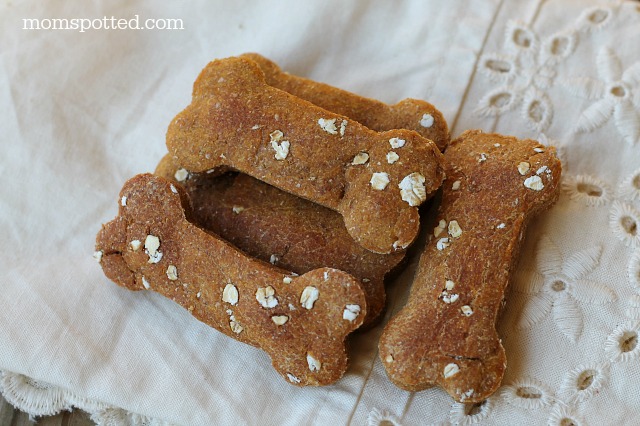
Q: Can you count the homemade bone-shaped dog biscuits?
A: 5